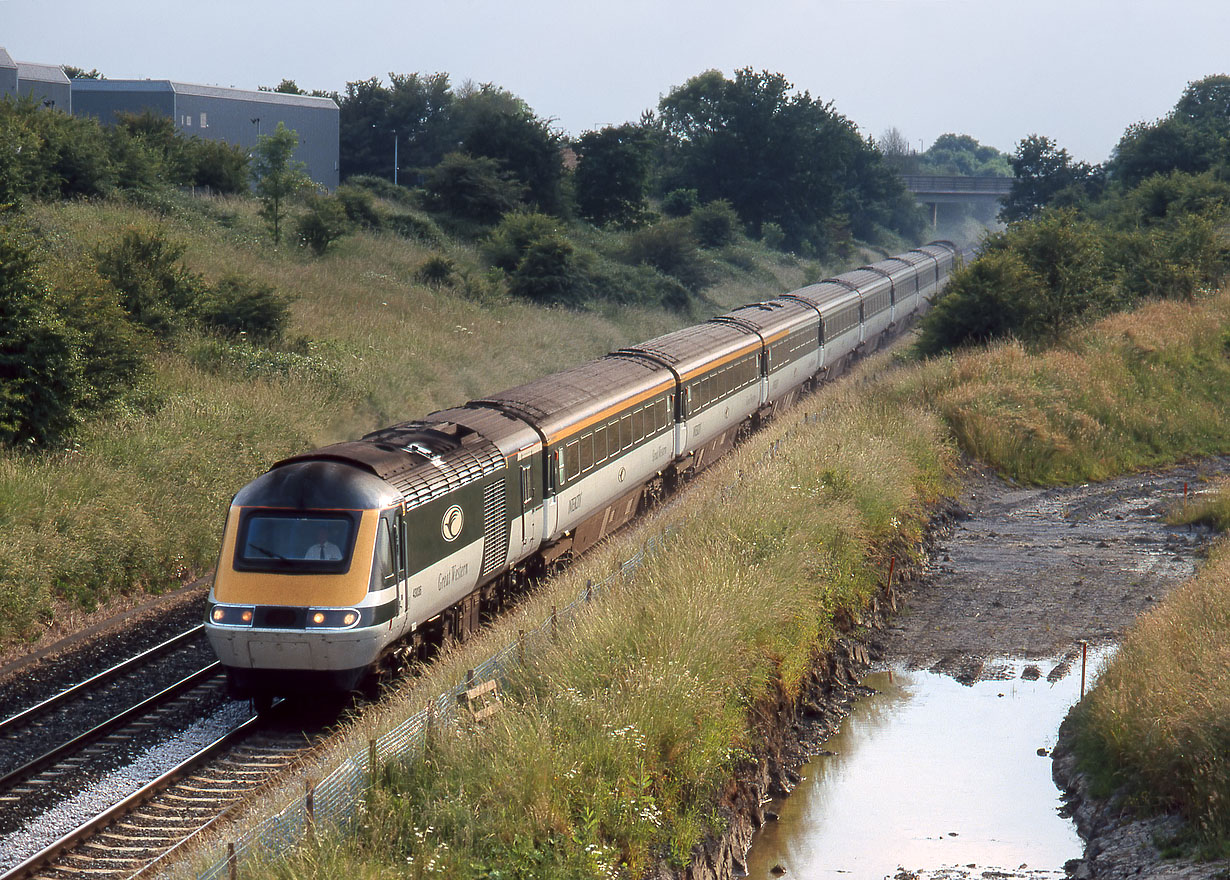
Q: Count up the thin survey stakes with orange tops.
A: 3